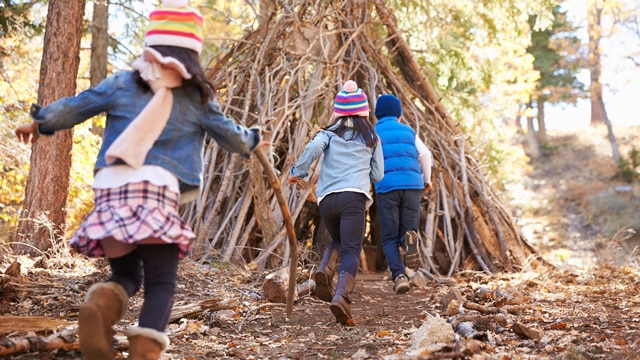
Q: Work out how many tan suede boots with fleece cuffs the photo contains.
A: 2